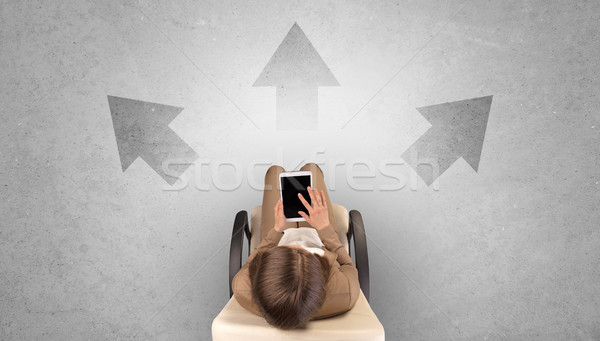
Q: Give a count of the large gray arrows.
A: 3